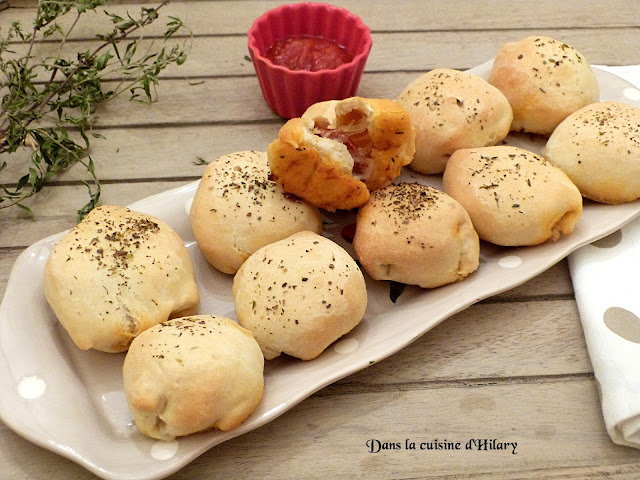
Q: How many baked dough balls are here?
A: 10